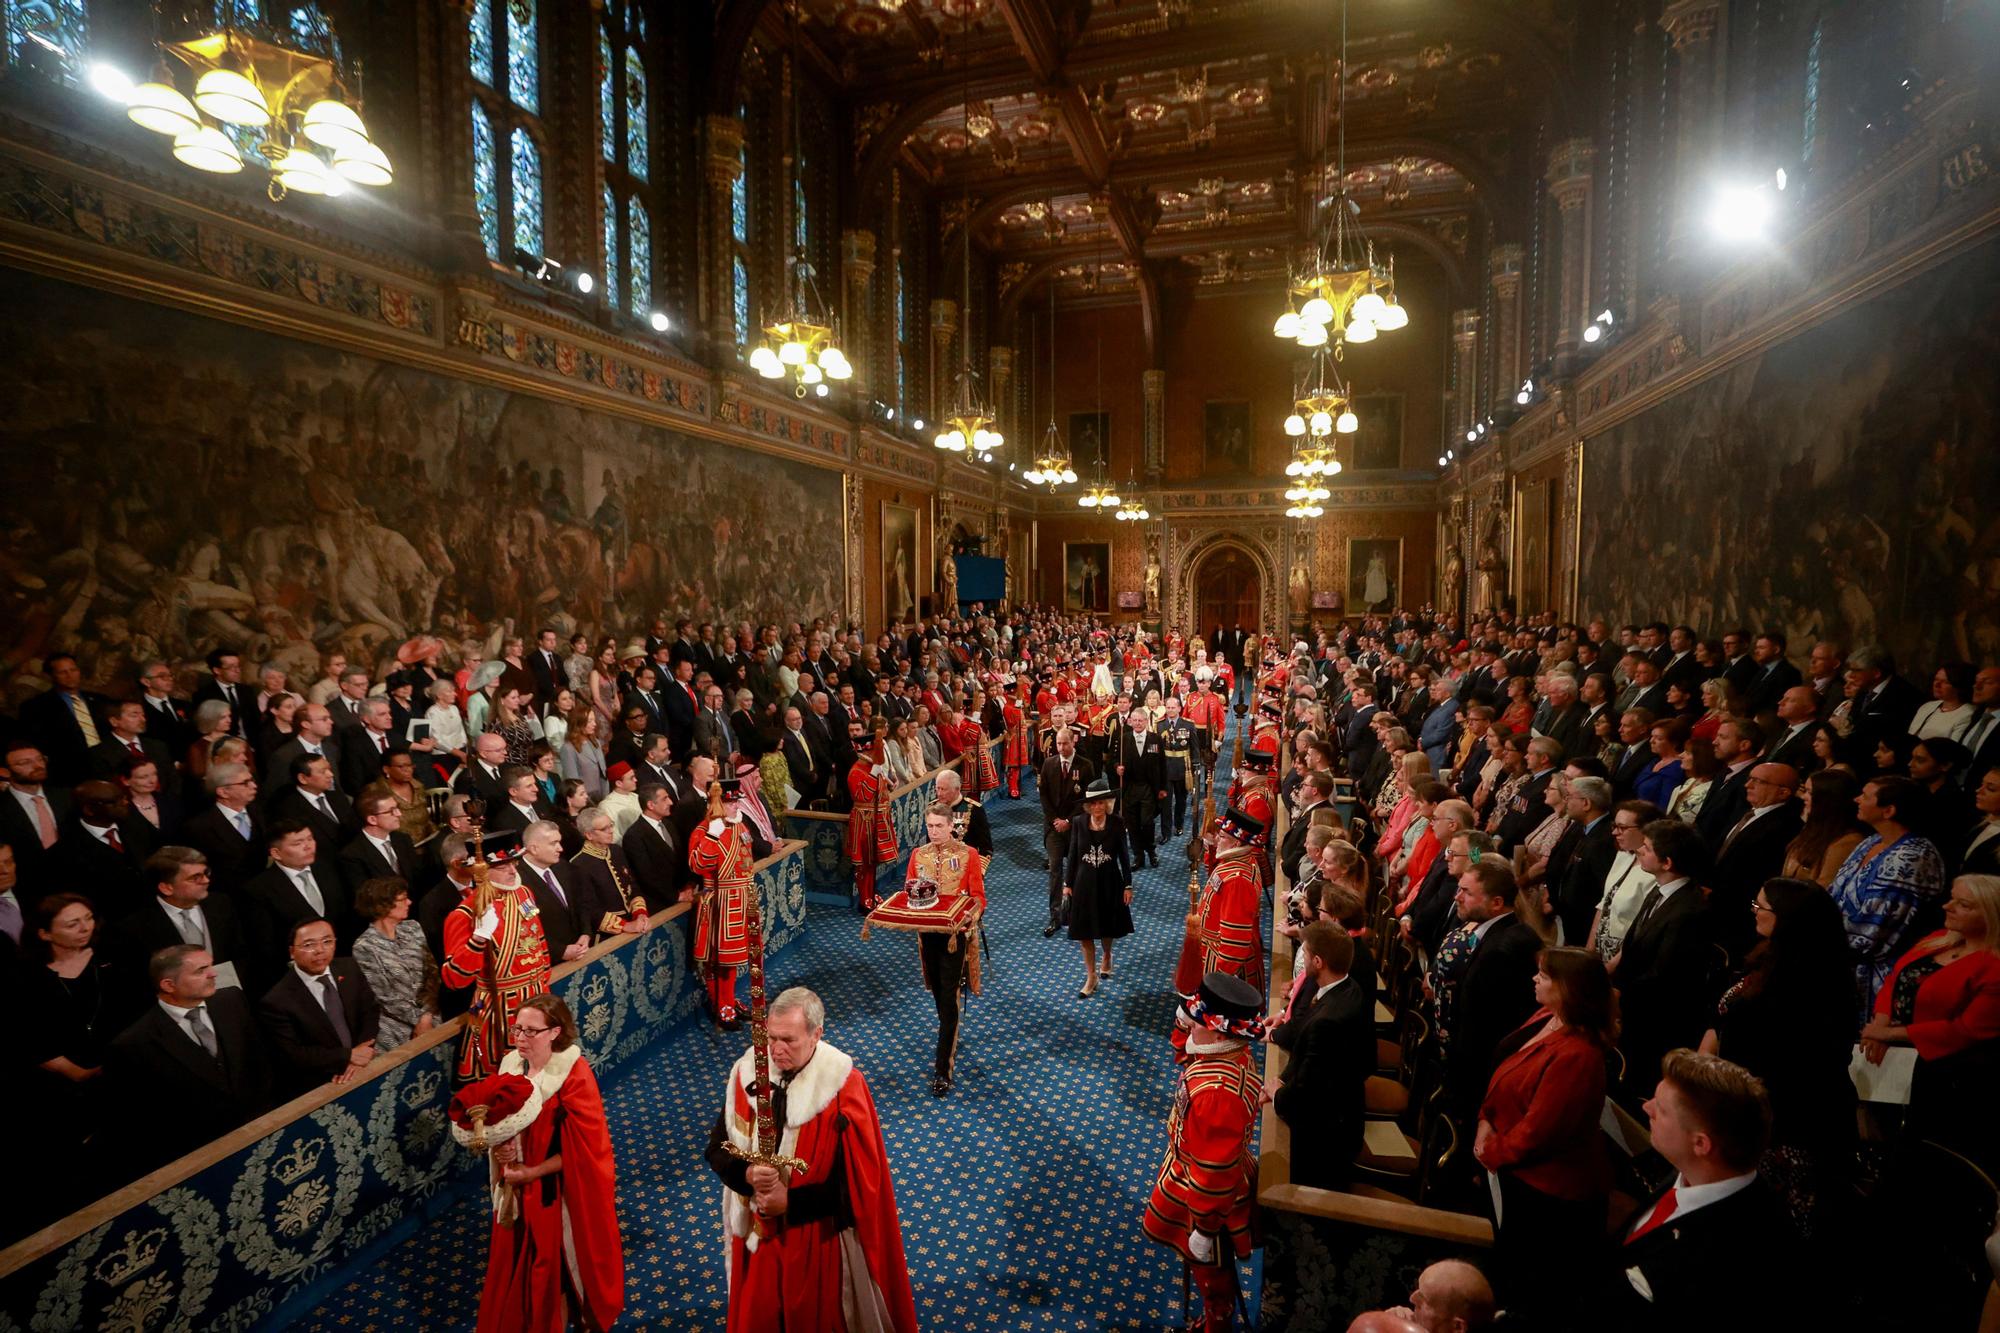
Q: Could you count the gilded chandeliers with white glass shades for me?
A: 11